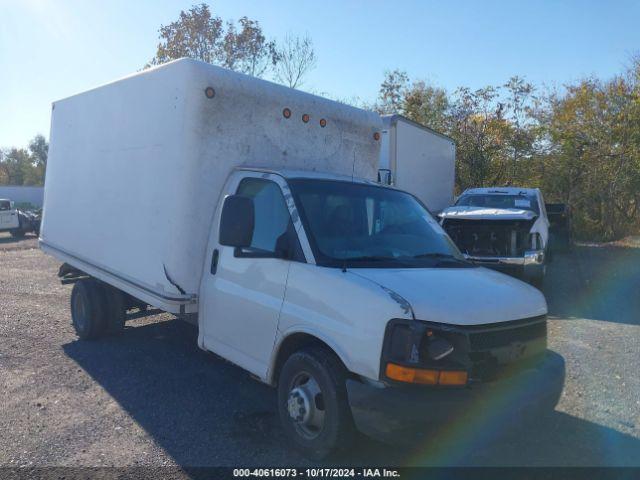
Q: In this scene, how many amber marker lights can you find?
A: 5